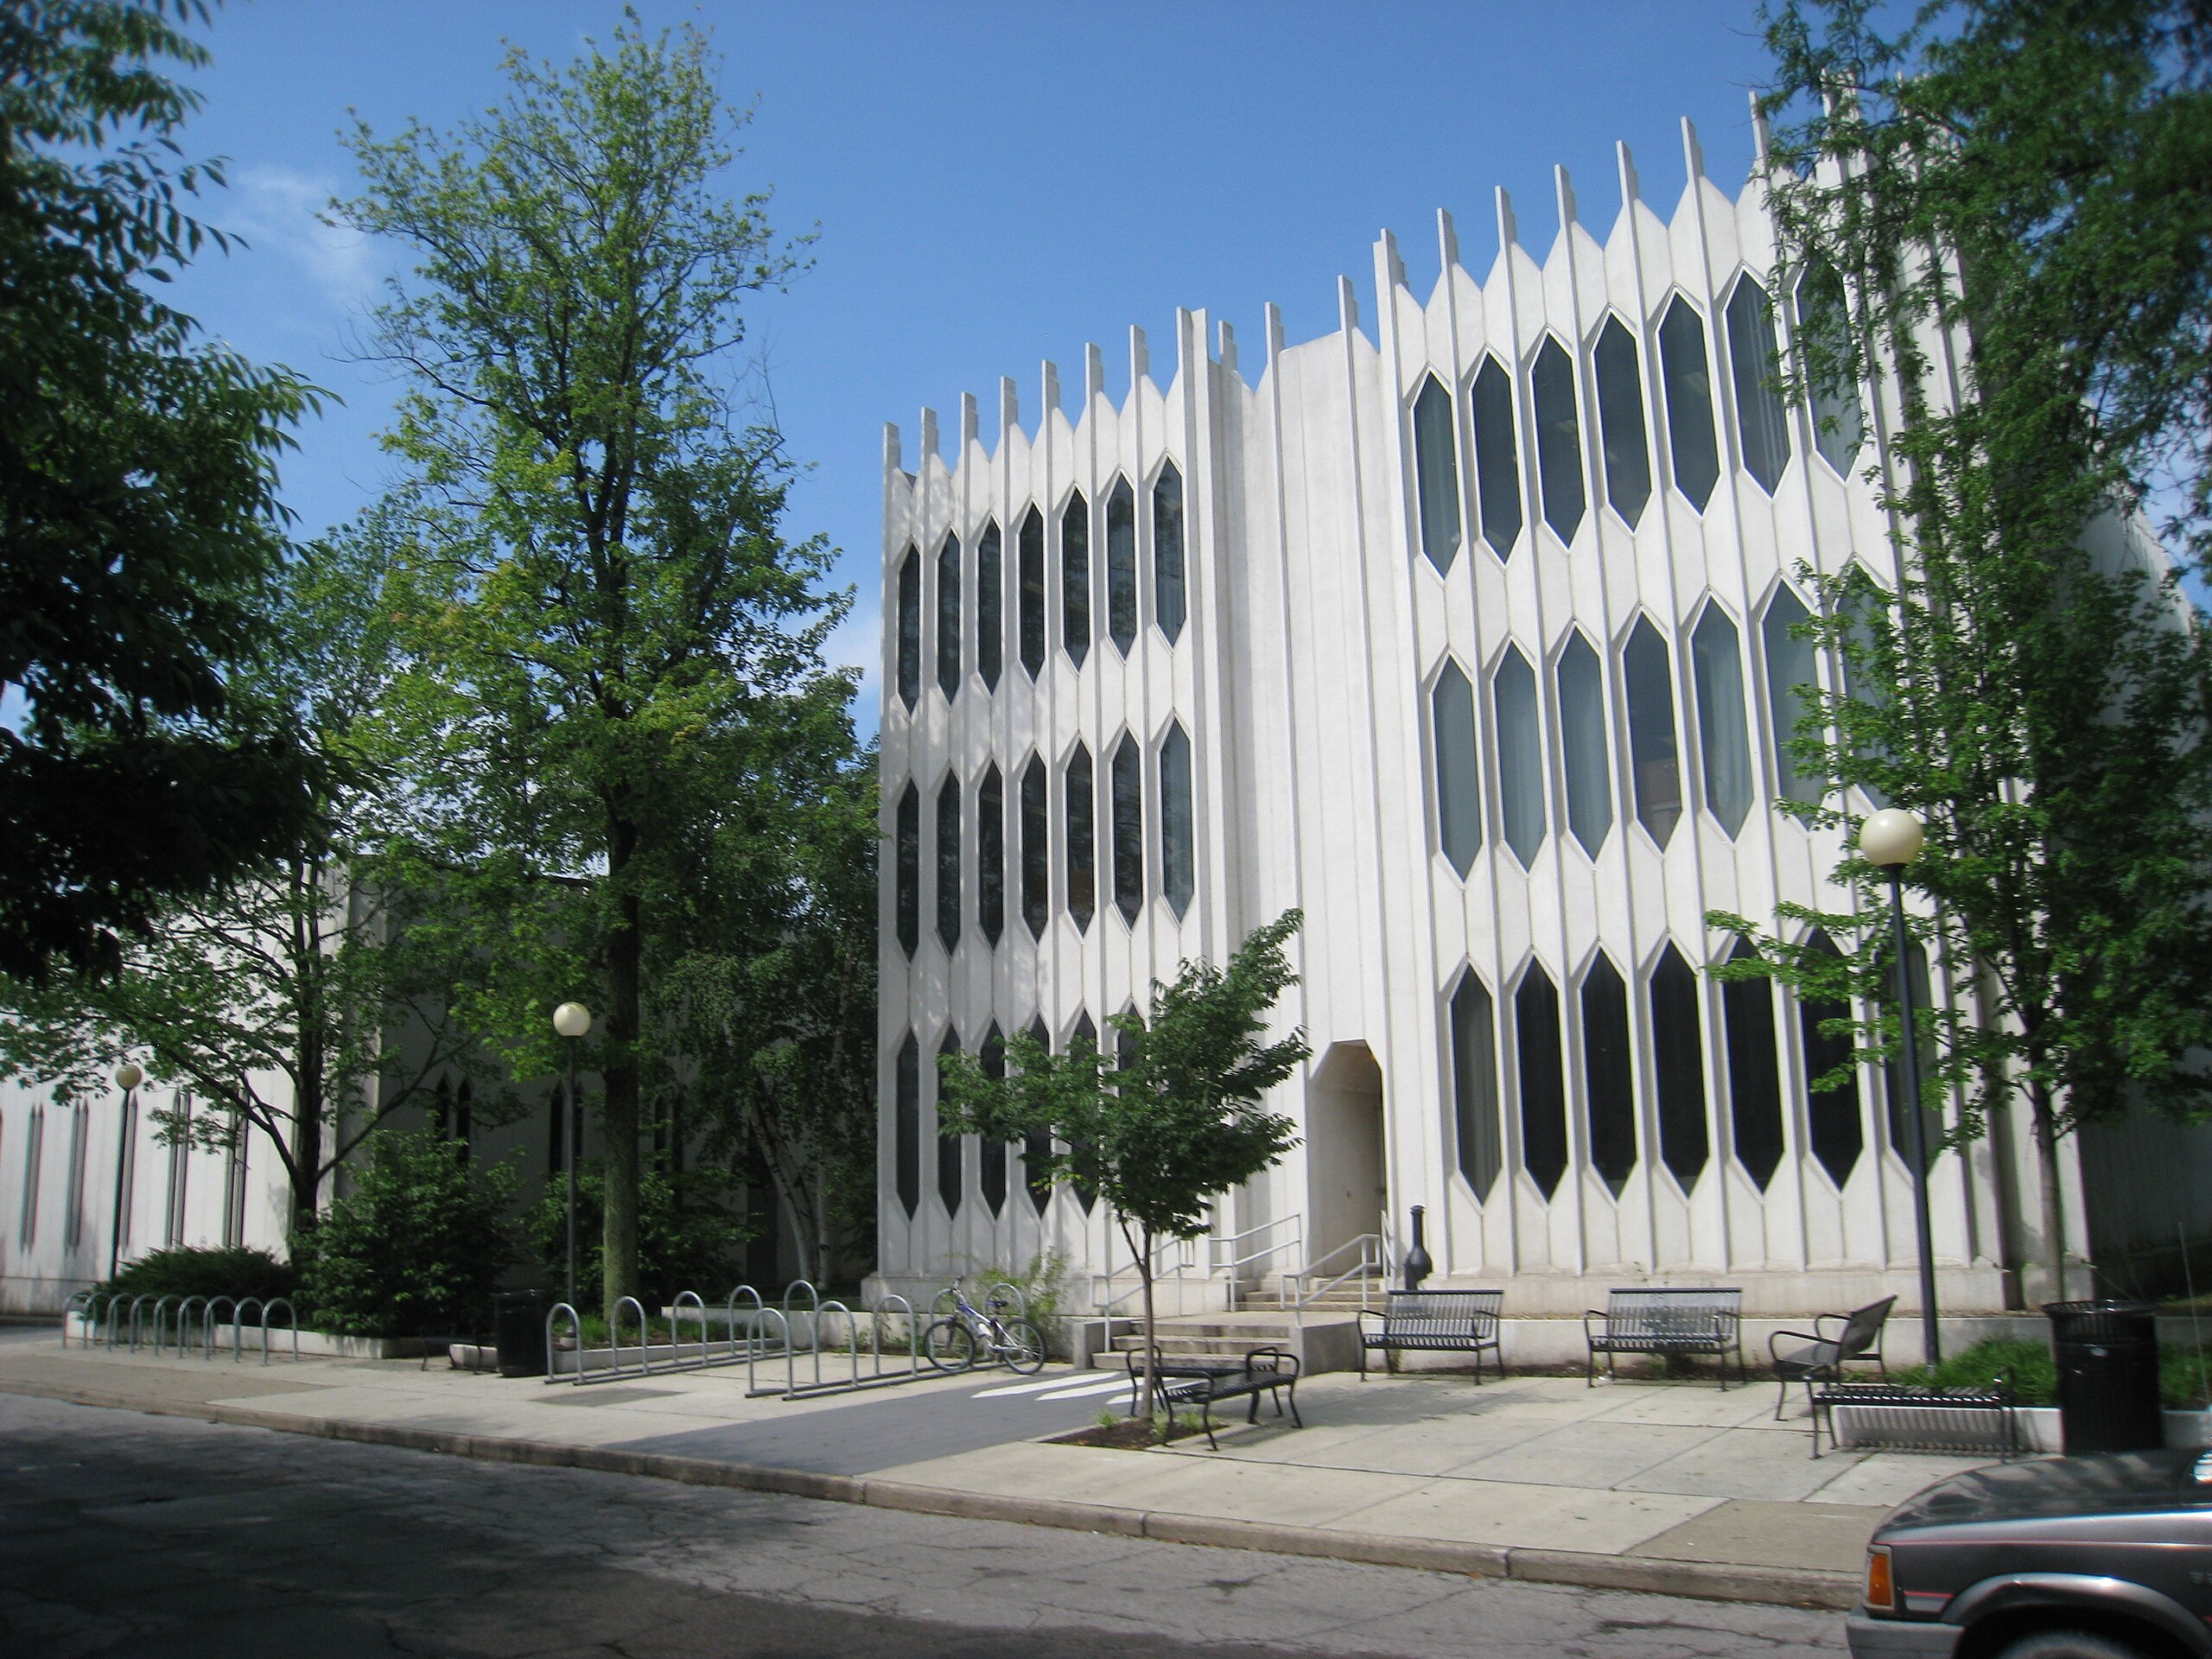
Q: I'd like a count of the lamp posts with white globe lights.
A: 3